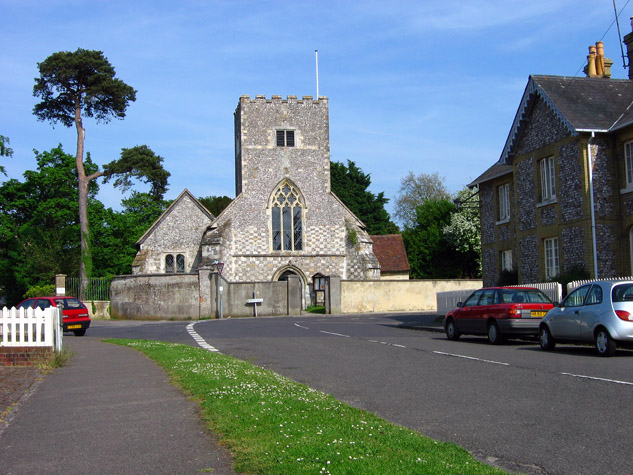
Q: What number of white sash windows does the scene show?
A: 5